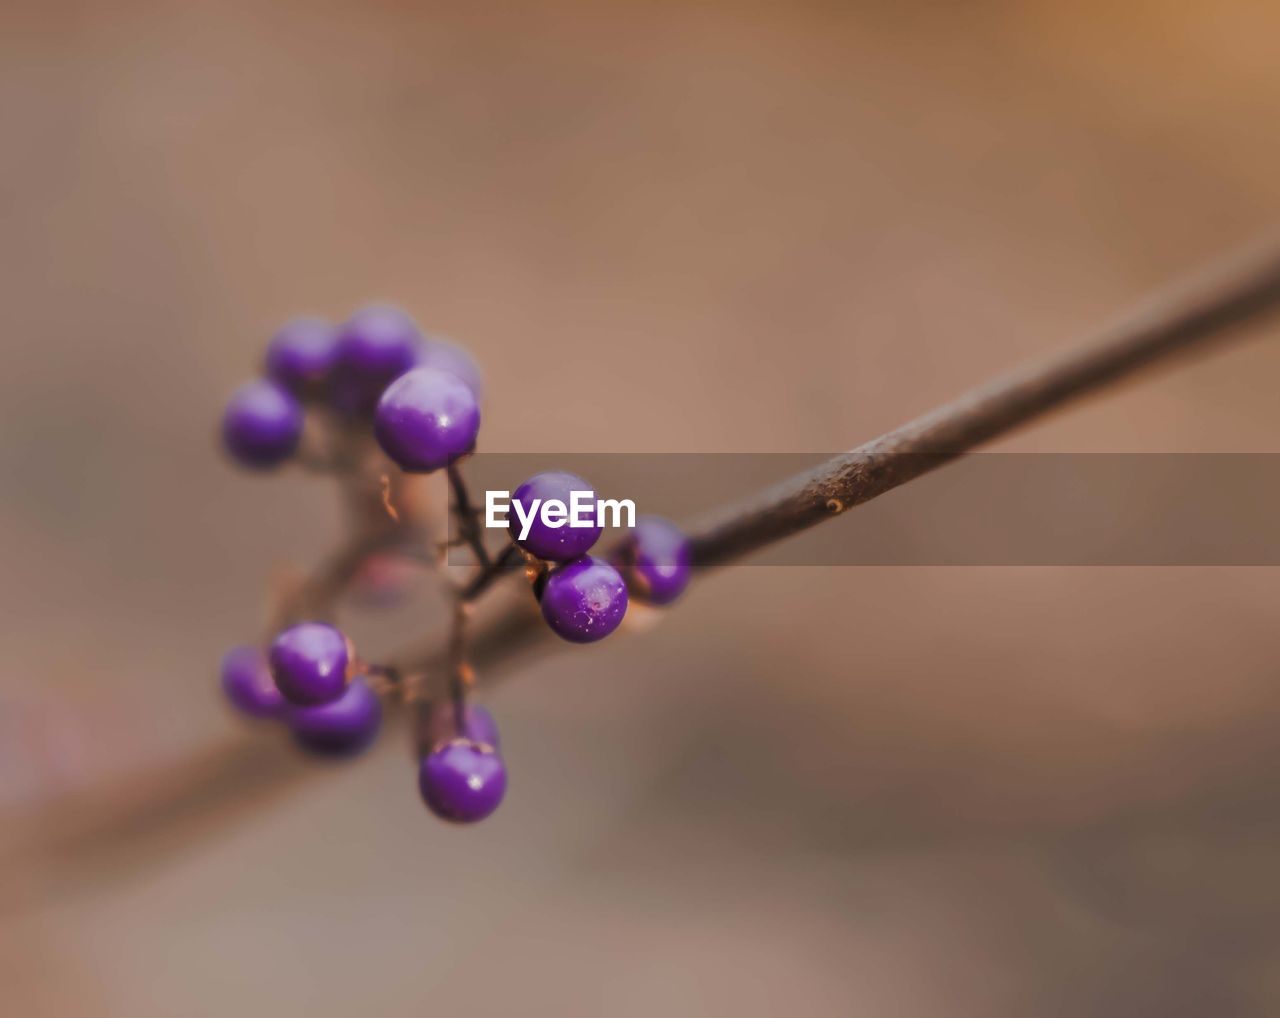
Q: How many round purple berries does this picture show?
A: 13